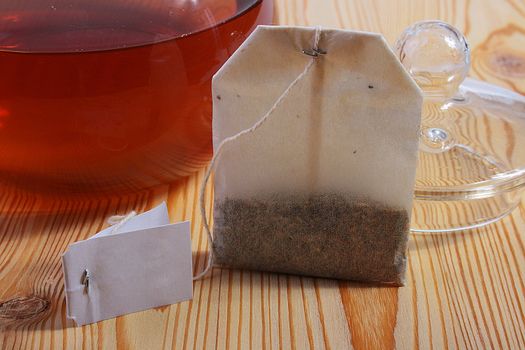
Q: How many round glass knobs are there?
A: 1